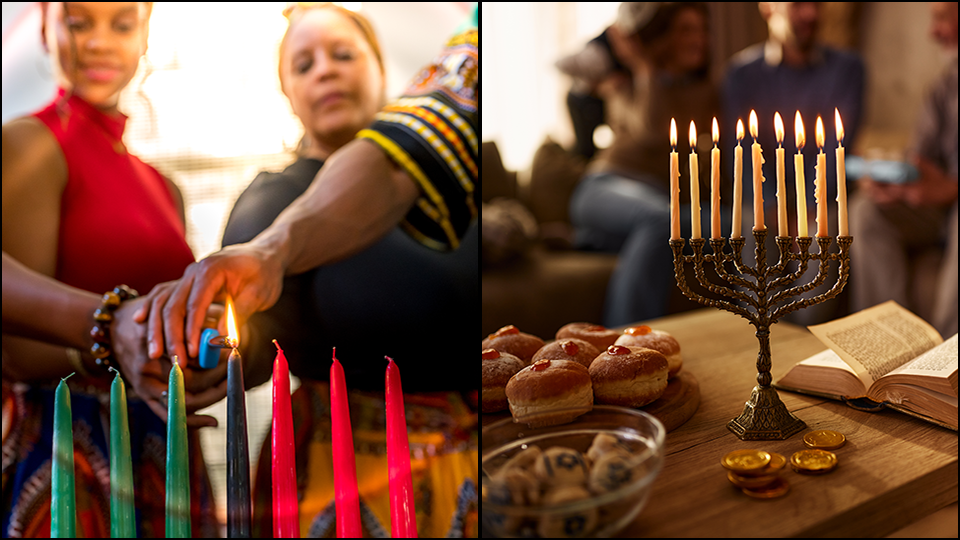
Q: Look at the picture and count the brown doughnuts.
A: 7